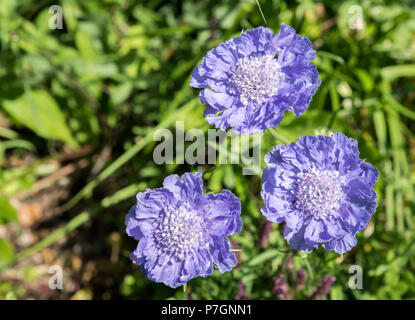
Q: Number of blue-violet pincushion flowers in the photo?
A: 3